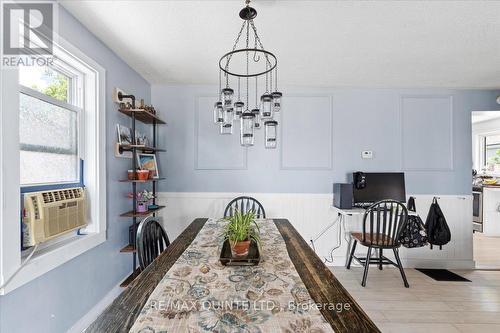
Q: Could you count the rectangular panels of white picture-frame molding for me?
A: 3